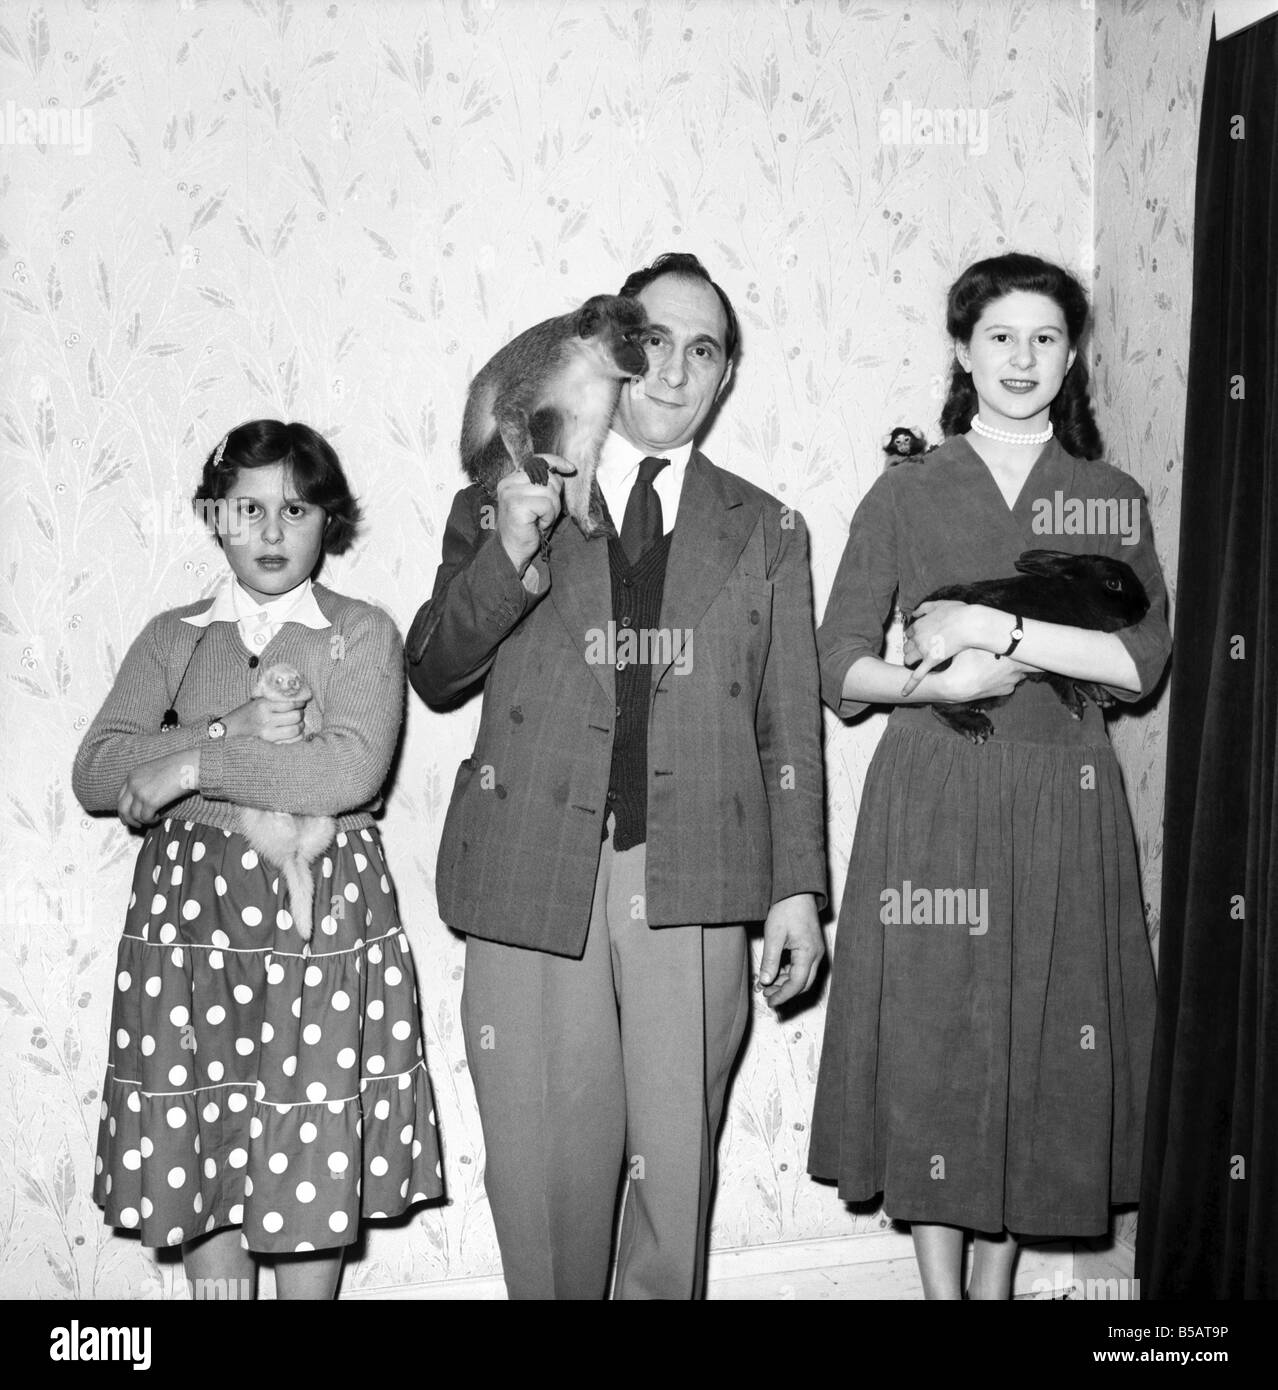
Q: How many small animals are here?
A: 4